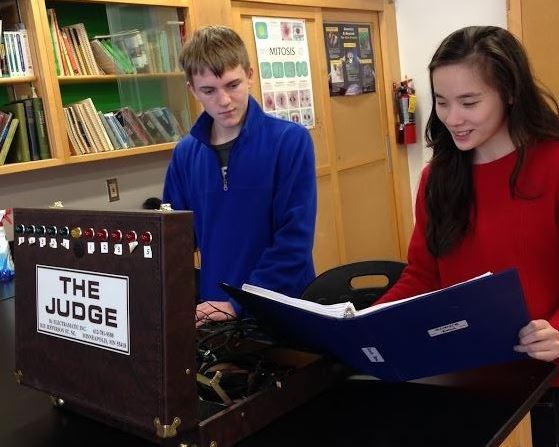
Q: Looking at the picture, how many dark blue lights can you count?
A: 5